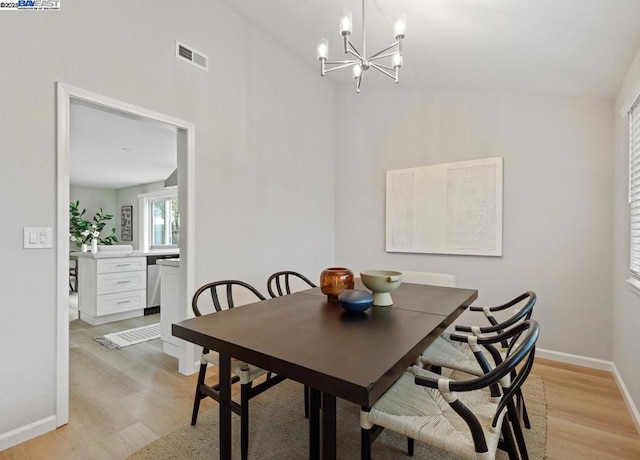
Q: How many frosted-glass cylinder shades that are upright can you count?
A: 5